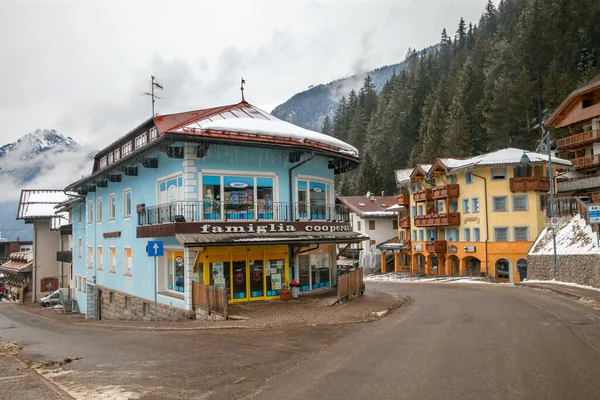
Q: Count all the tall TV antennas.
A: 1